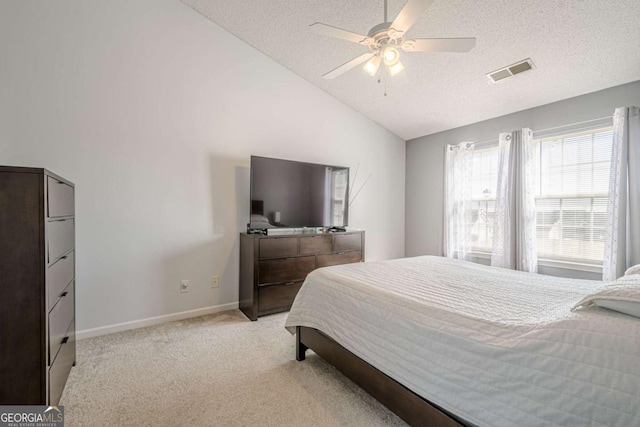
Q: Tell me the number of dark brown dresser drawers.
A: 11